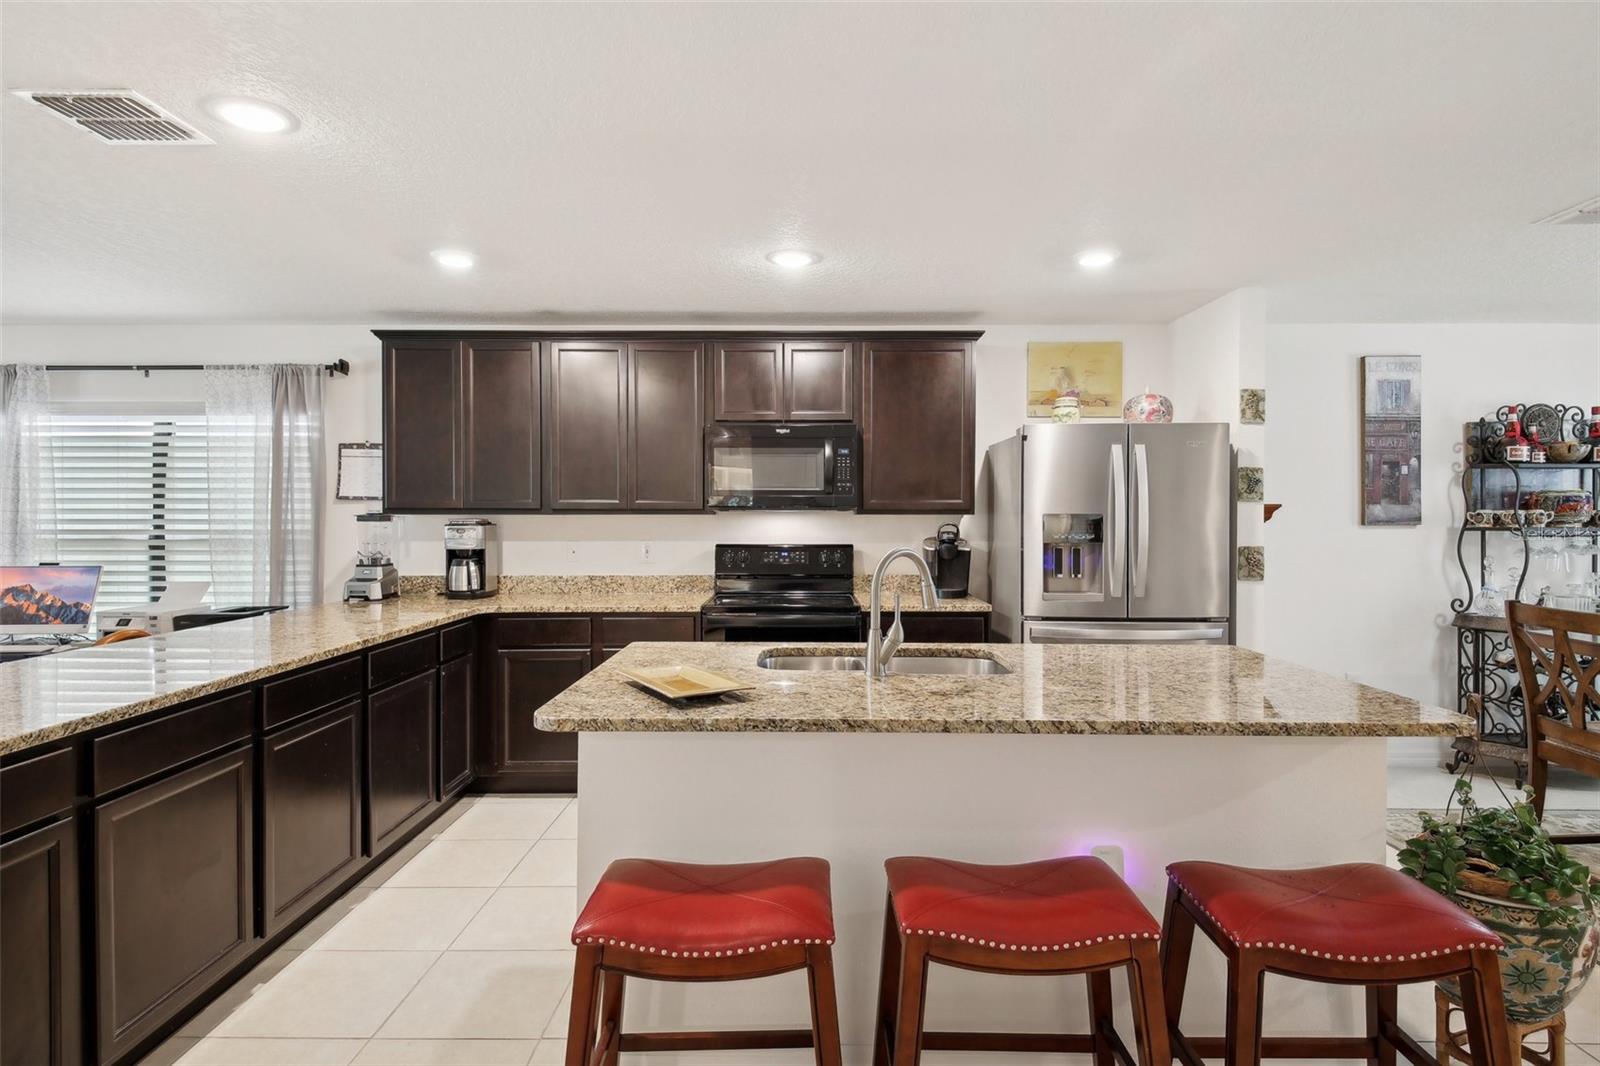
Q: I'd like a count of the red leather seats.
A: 3